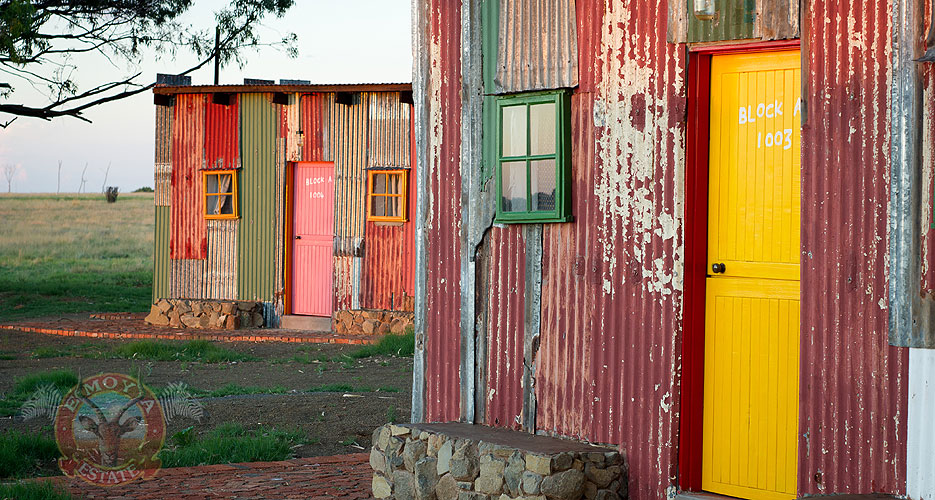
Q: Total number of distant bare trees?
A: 4